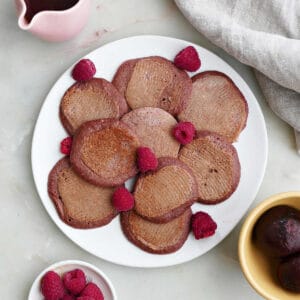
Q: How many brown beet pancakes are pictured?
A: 9